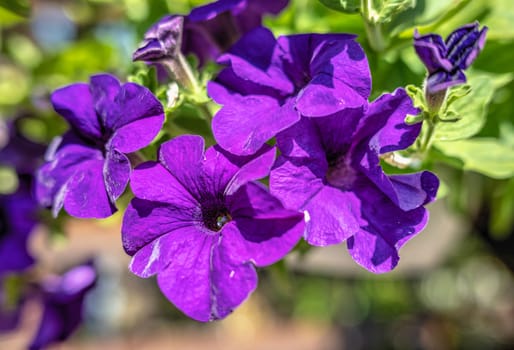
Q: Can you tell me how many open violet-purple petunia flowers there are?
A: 4